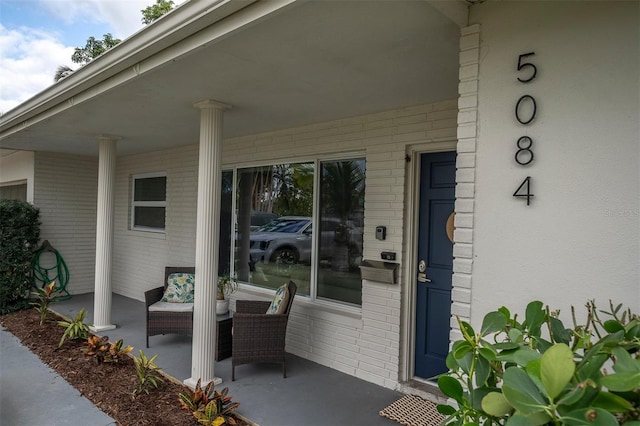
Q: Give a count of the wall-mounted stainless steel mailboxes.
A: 1